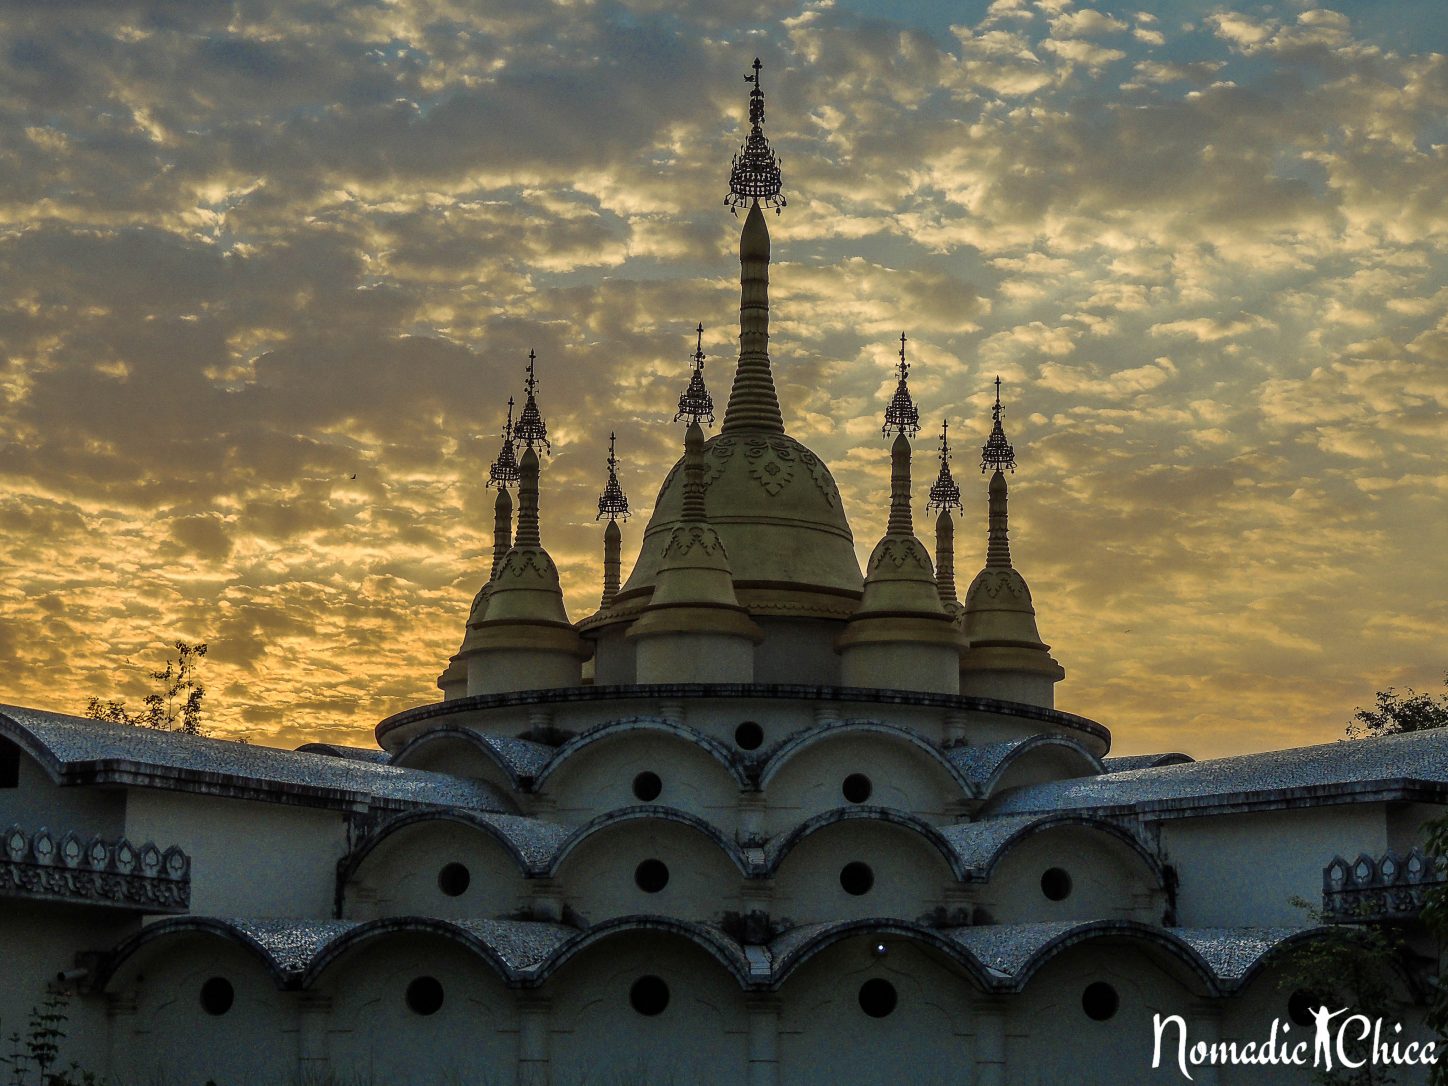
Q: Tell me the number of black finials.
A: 8